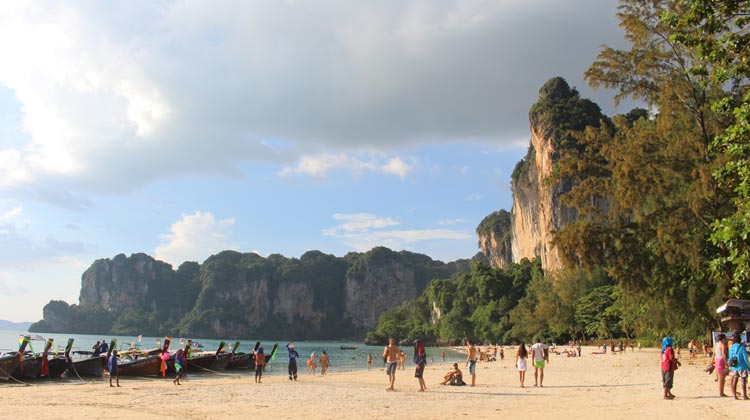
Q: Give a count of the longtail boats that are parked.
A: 10